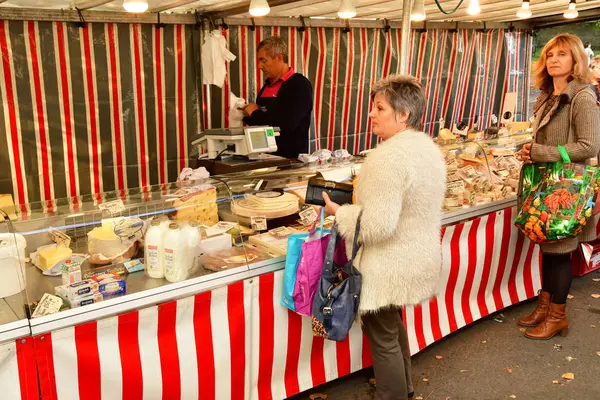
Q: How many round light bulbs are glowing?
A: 7